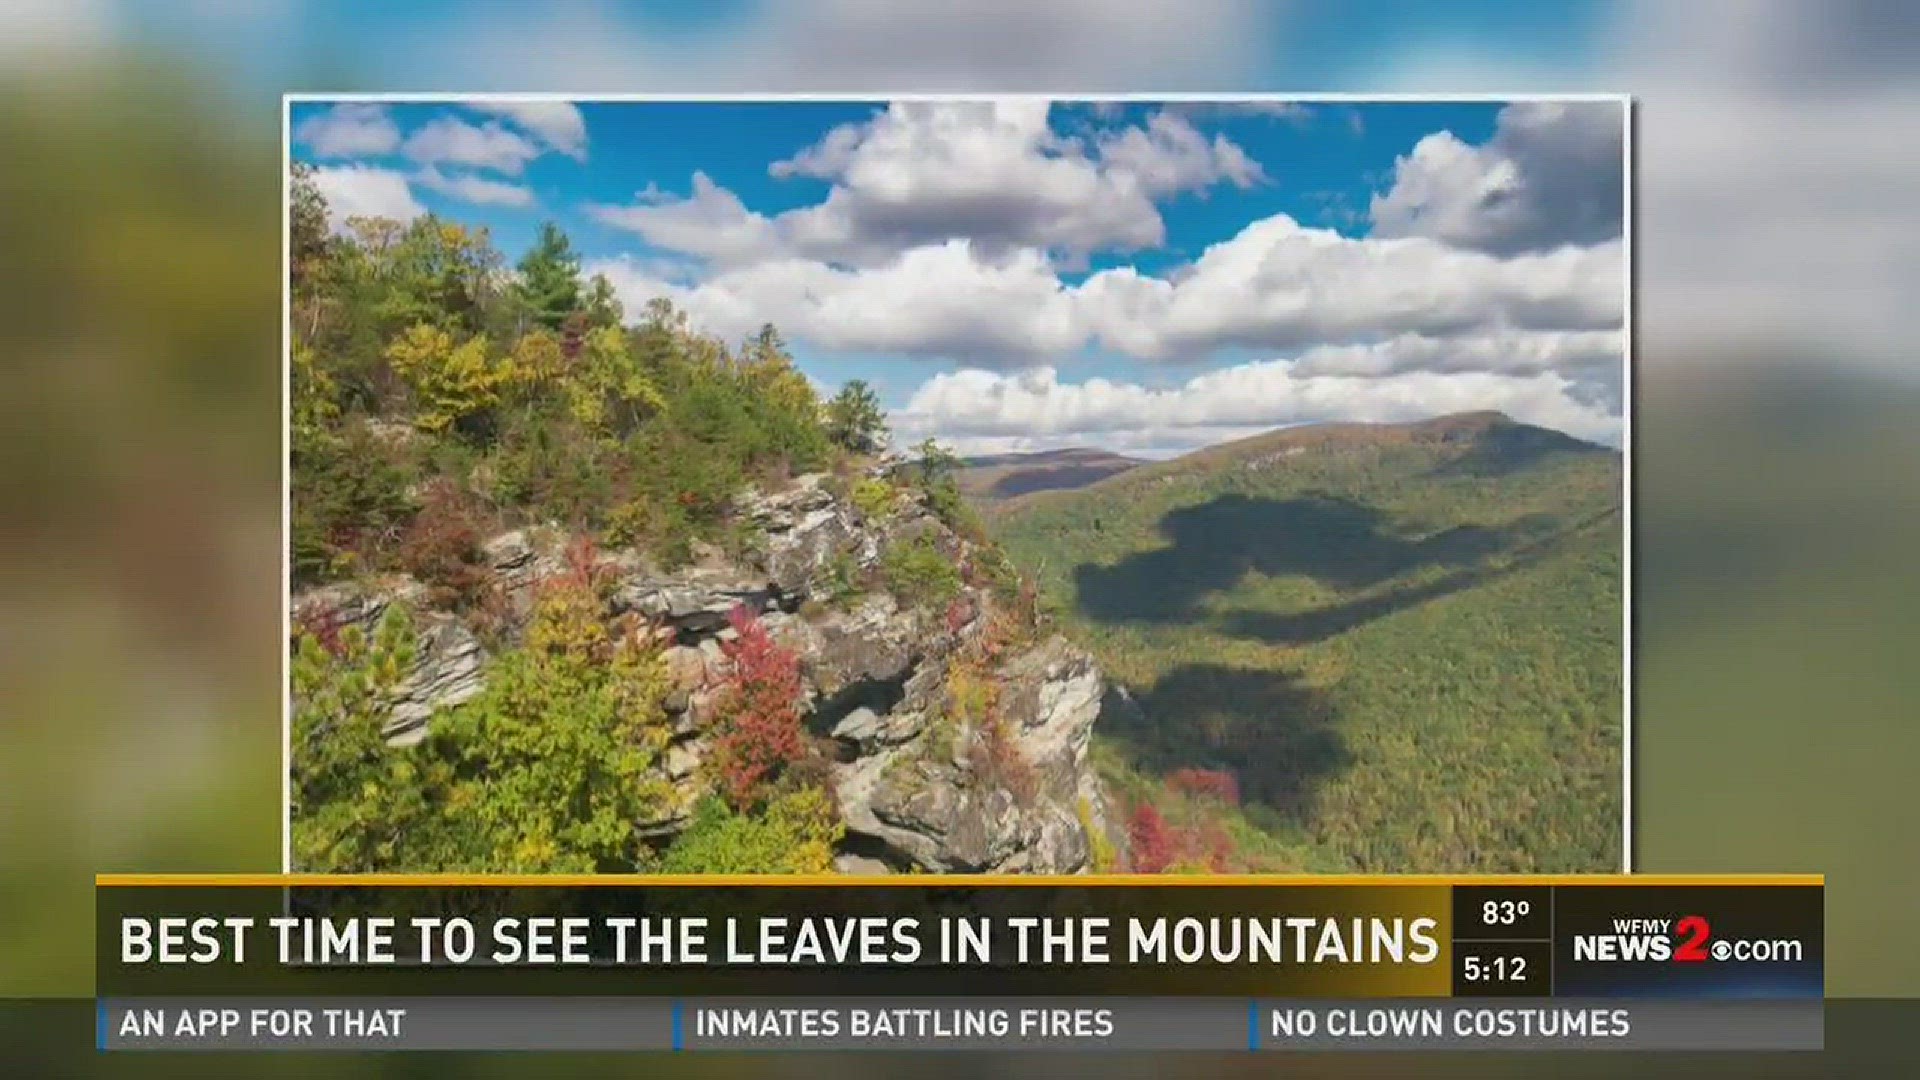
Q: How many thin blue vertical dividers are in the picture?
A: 3